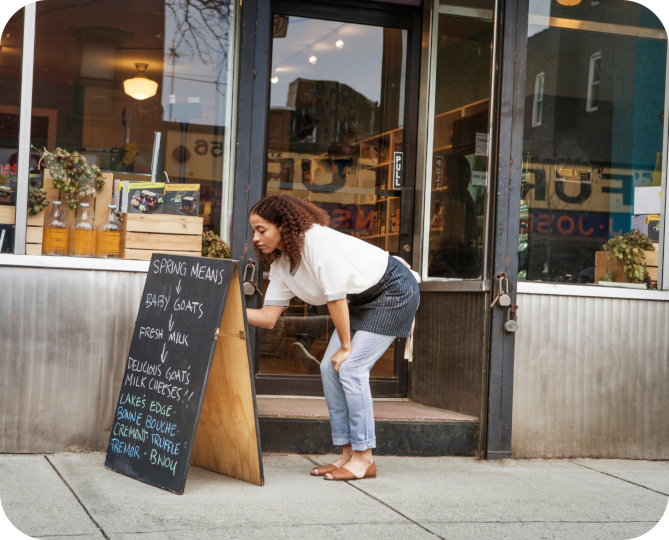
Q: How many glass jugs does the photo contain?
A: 3